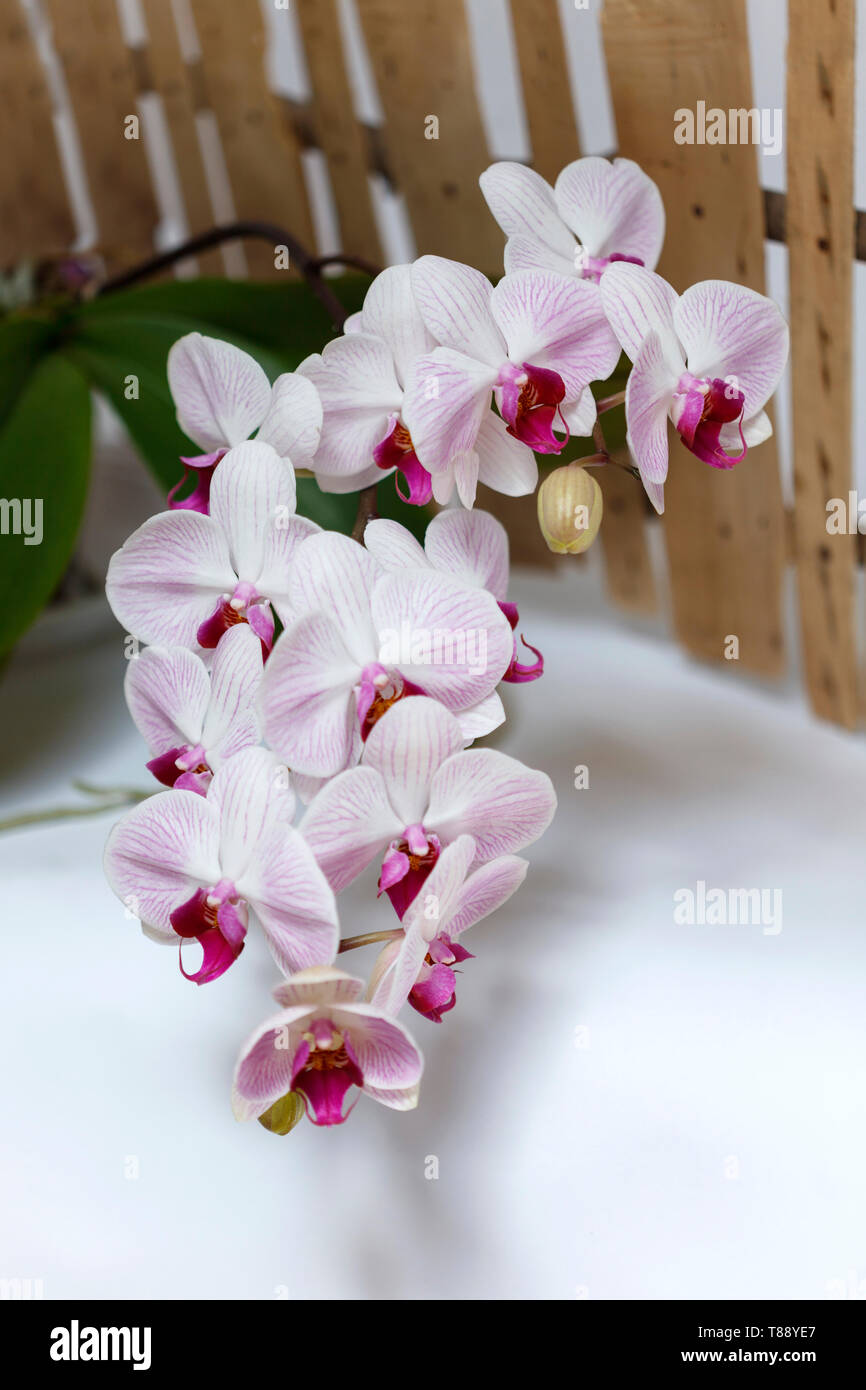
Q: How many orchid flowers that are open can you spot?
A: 13